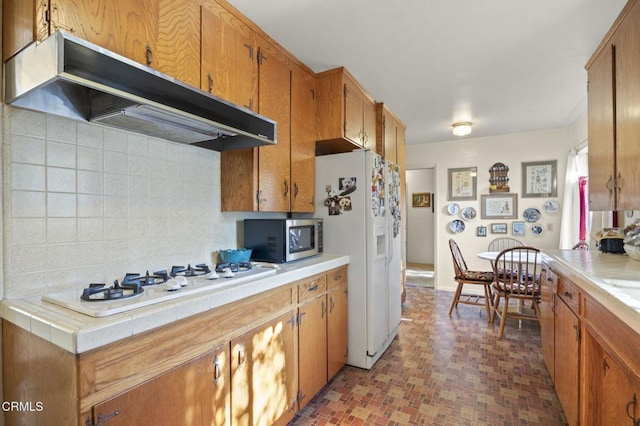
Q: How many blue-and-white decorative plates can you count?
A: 6